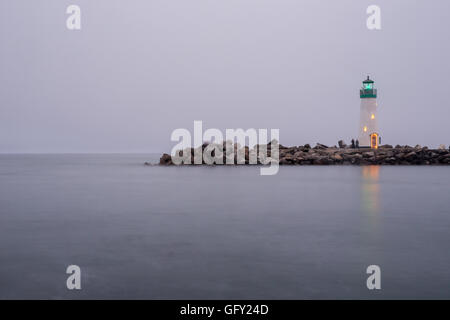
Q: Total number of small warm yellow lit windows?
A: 2